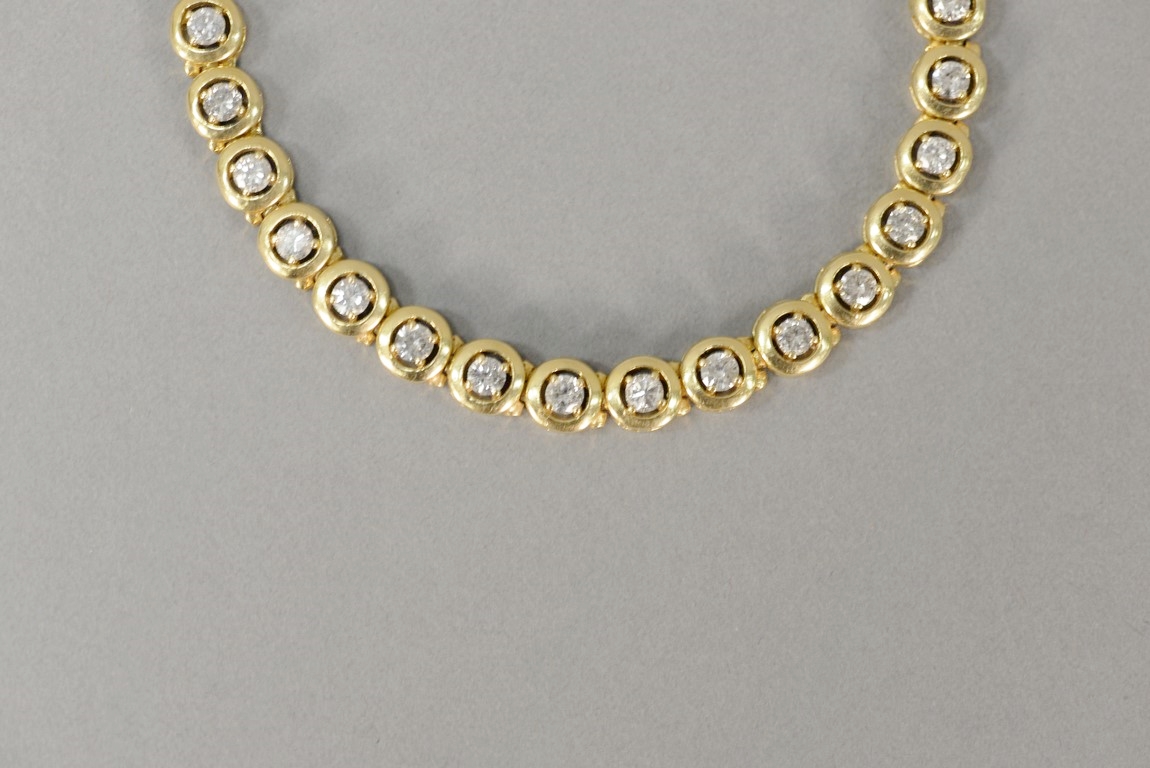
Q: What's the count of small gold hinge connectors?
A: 15